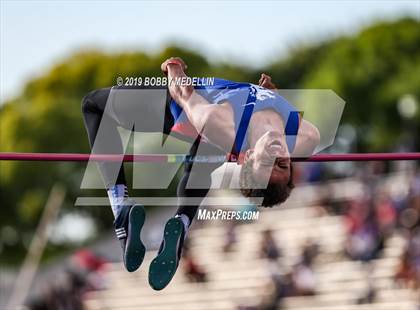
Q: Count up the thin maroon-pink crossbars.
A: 1